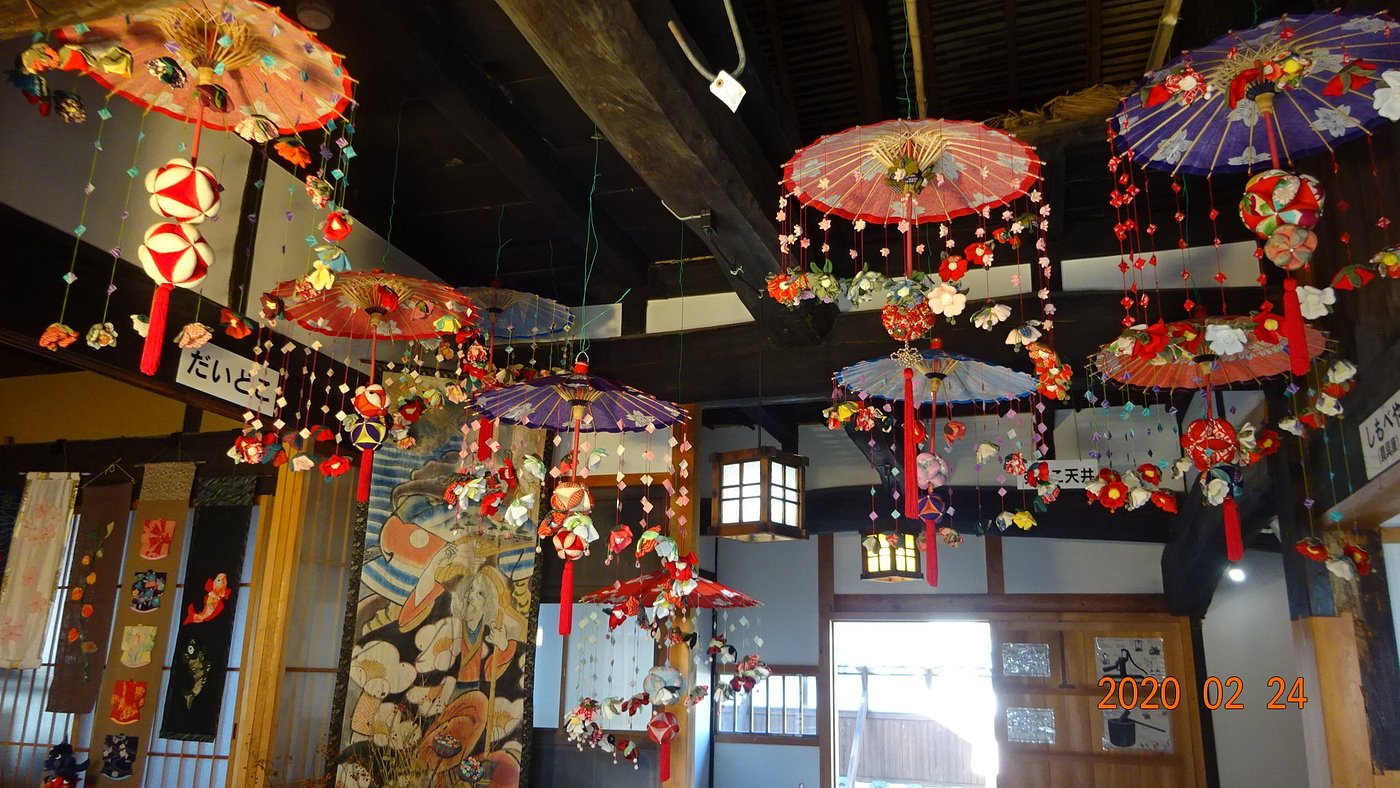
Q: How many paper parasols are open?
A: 9